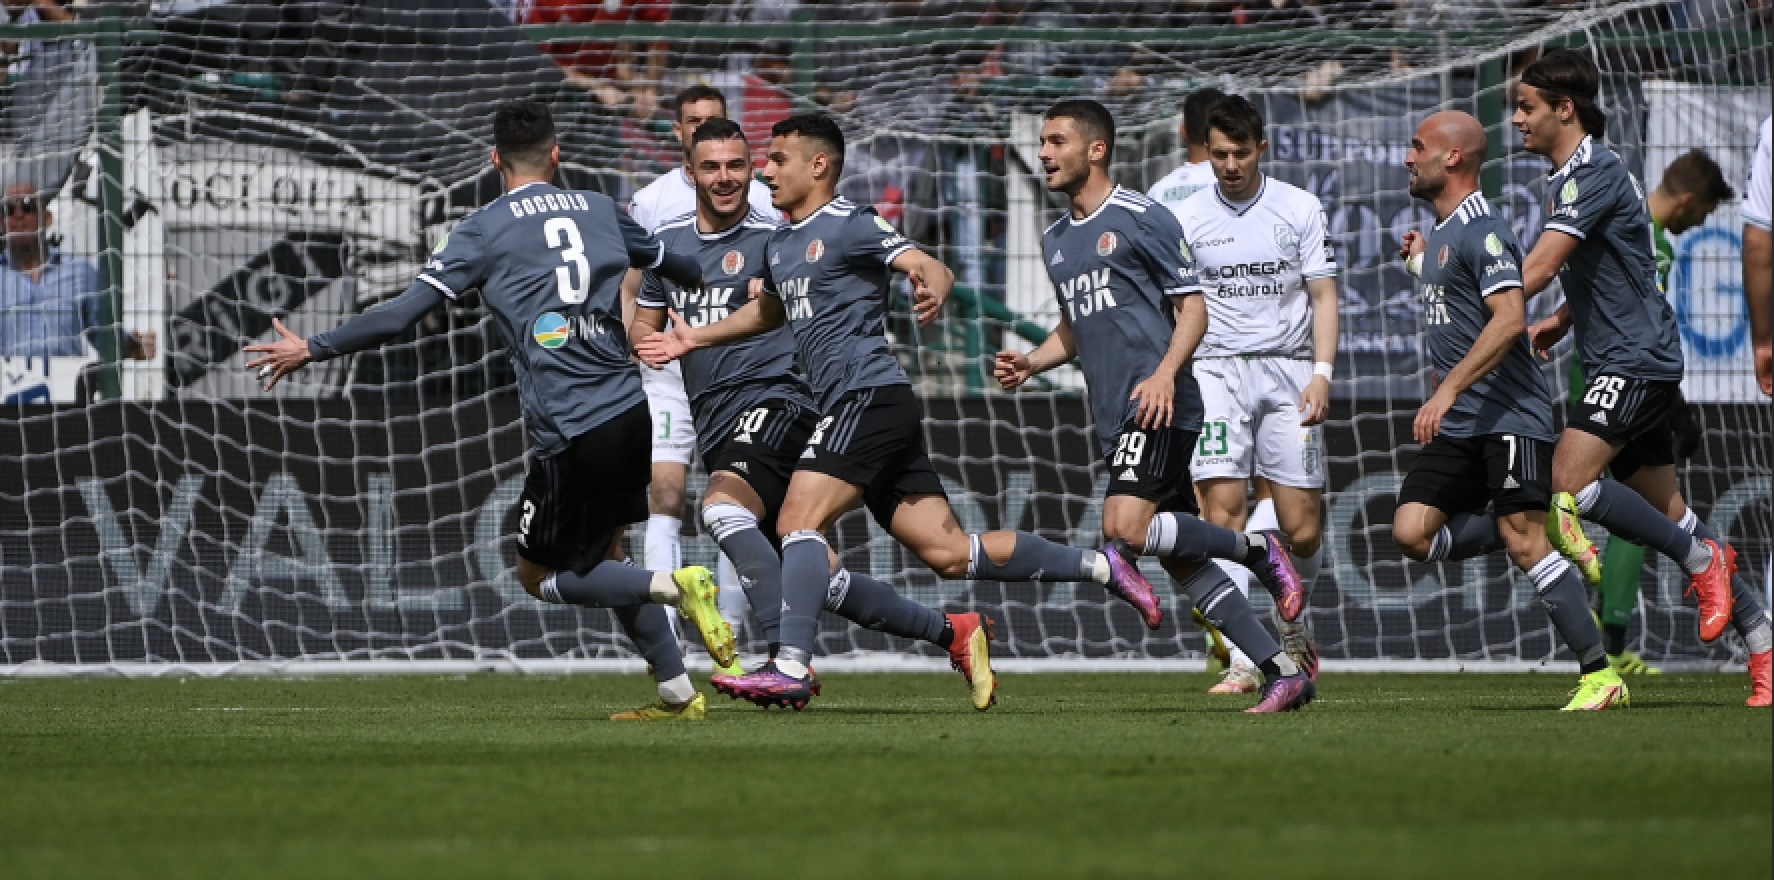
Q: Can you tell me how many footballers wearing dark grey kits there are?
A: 6